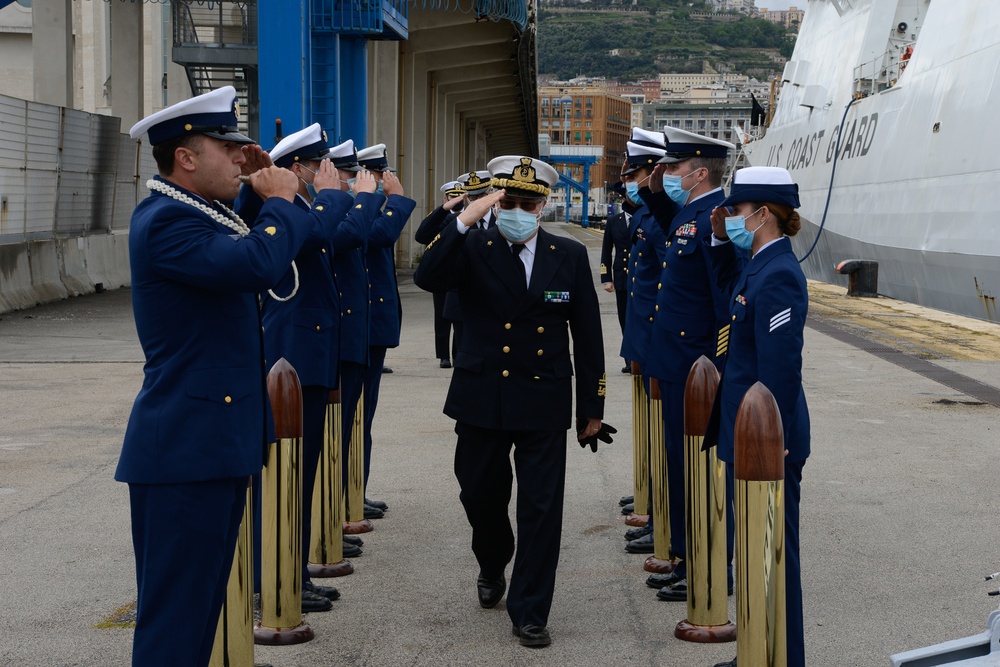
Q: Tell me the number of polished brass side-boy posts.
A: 8